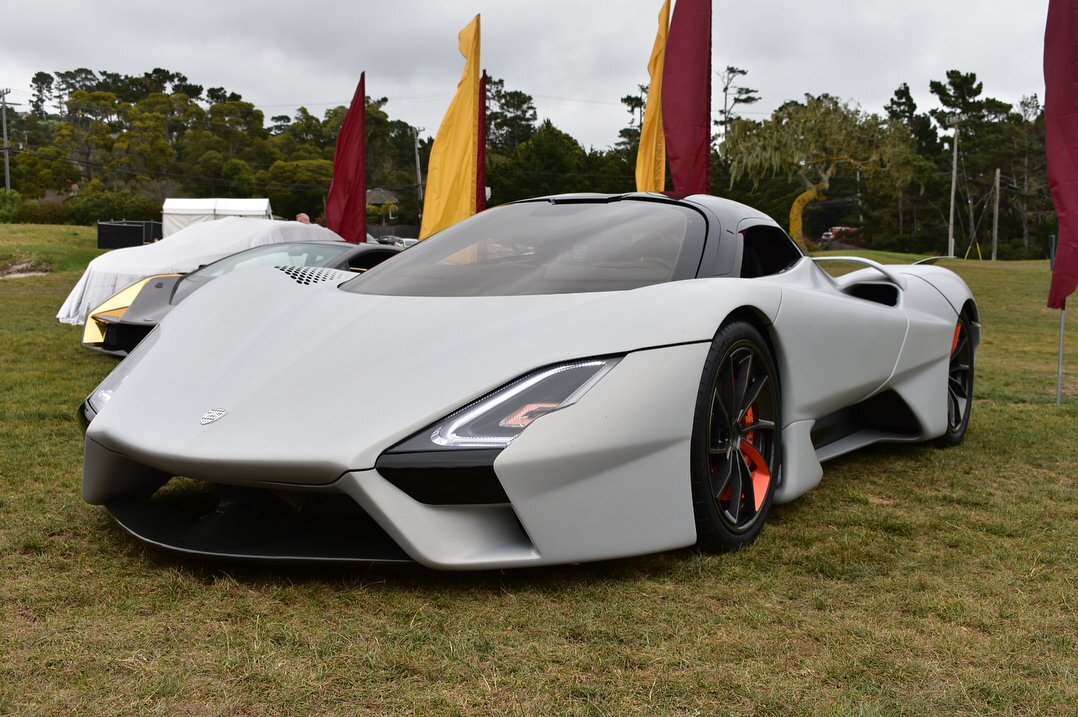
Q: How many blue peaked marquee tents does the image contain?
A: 0